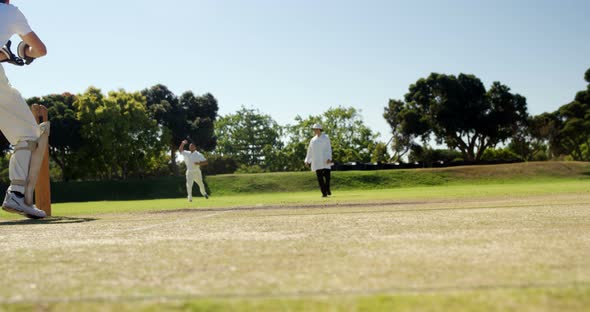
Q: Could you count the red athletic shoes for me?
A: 0